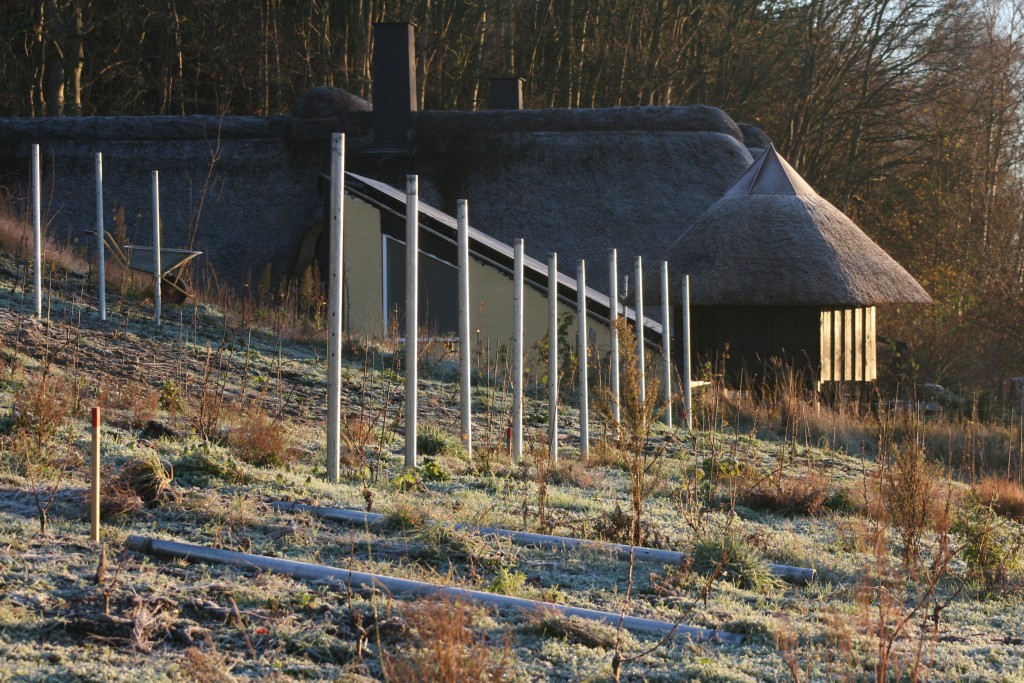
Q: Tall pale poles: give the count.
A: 13